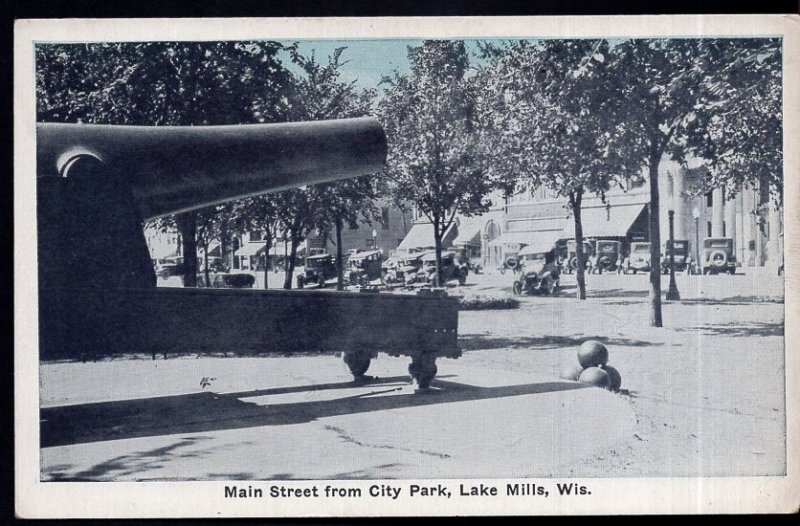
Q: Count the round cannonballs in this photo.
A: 4